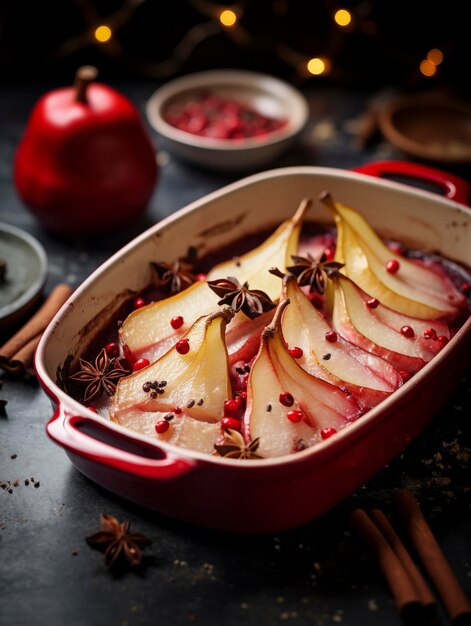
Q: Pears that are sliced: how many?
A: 7